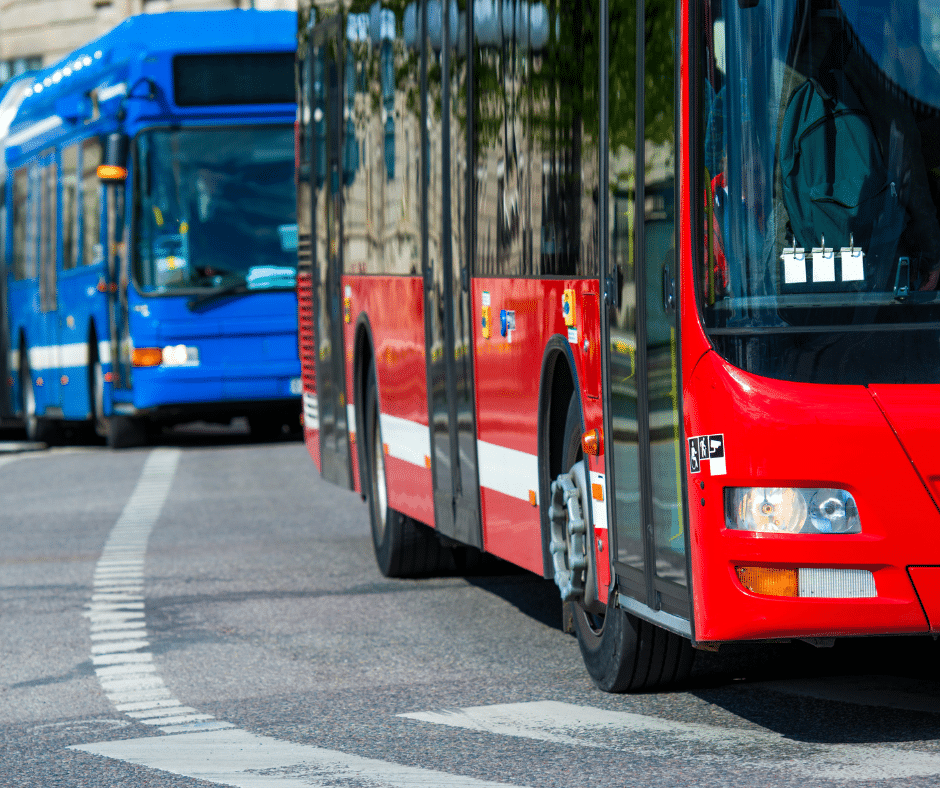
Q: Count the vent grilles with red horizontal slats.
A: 1